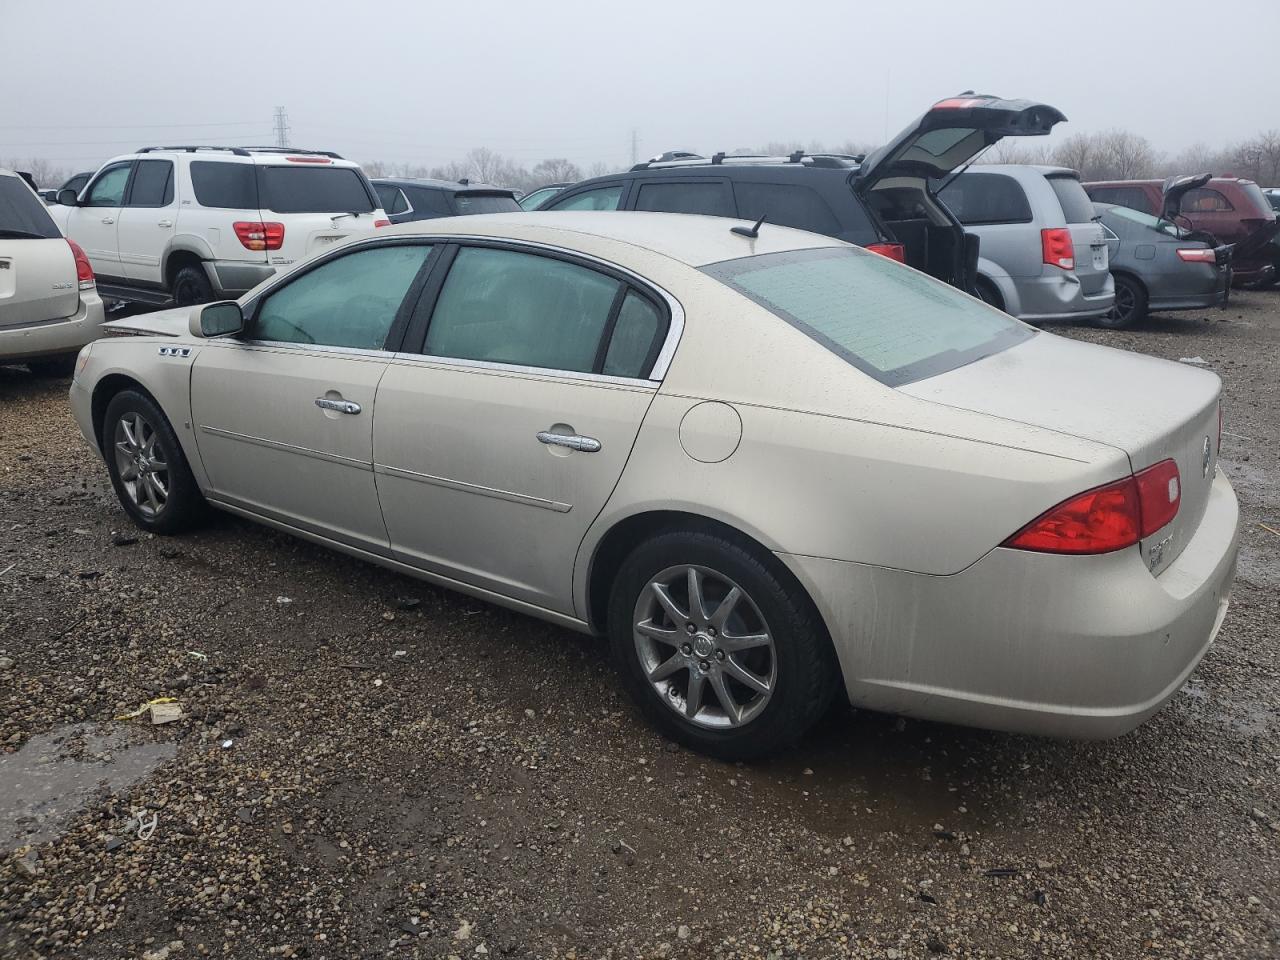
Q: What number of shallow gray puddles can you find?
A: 1